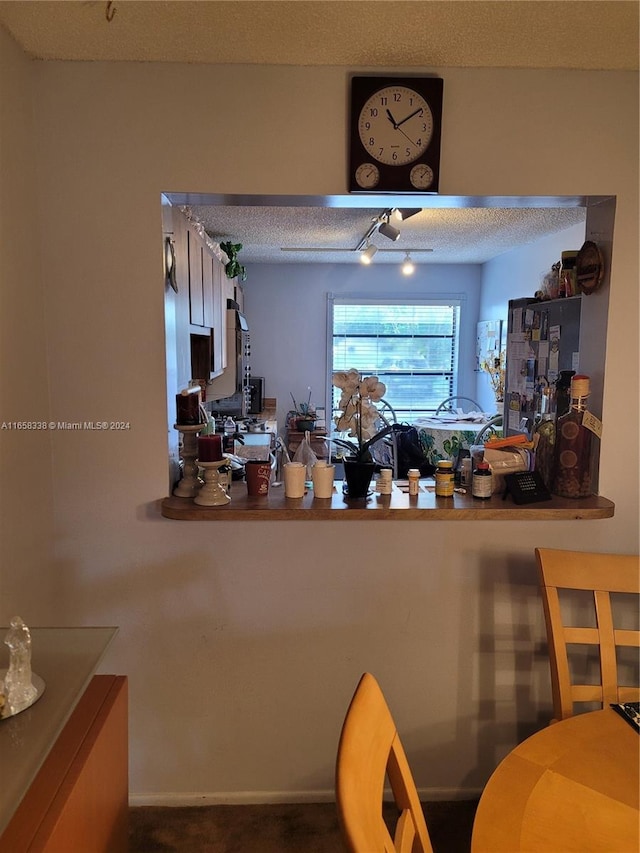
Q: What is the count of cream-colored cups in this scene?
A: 2